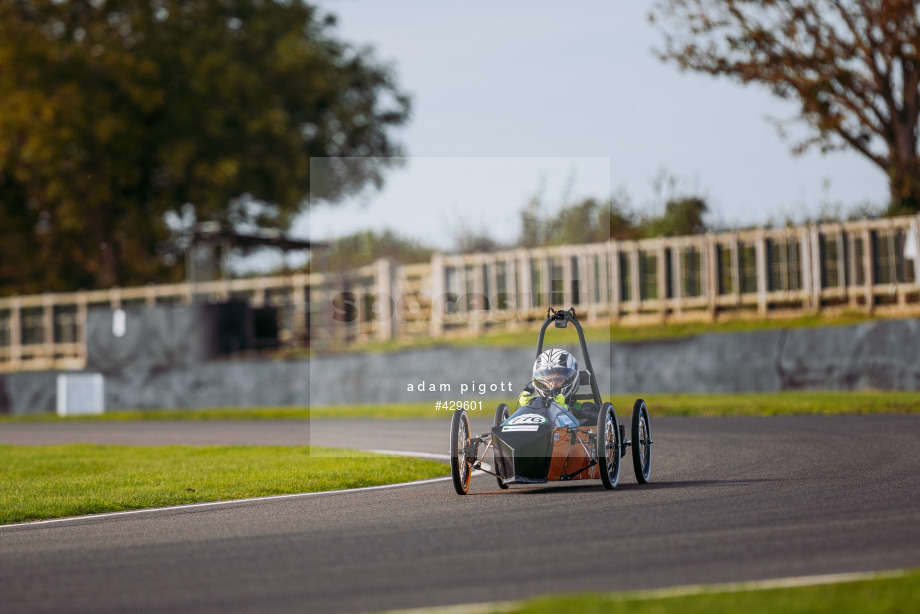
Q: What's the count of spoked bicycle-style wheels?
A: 4